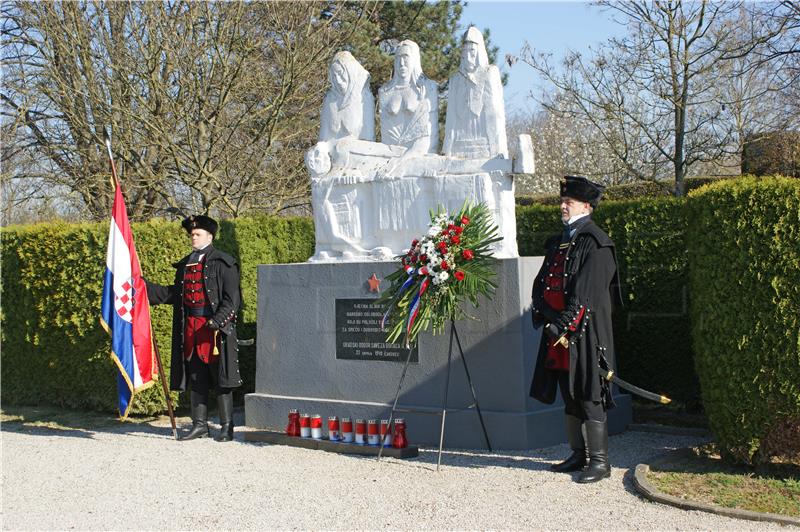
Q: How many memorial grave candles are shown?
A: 9